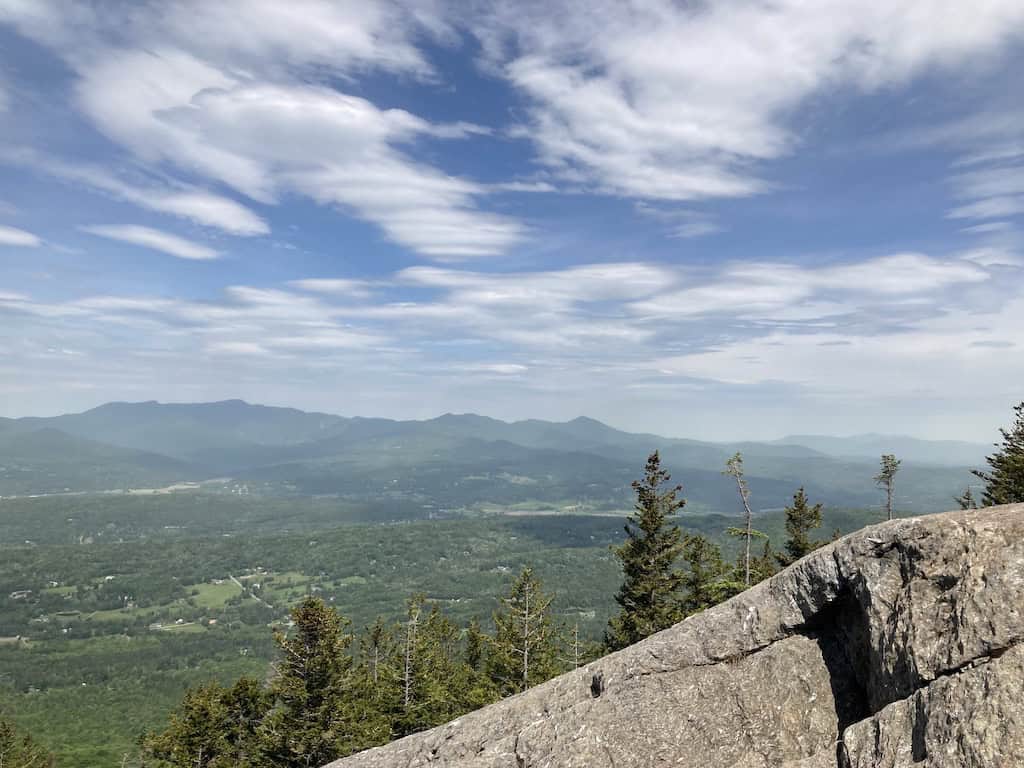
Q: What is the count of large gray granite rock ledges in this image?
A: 1